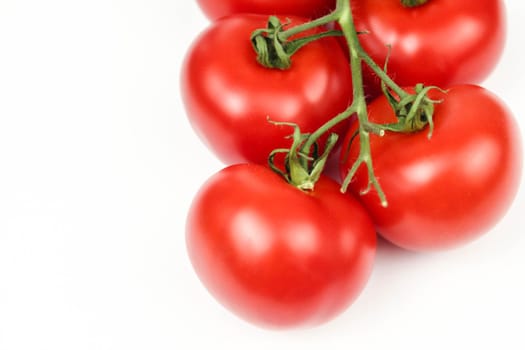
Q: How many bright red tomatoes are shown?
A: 5